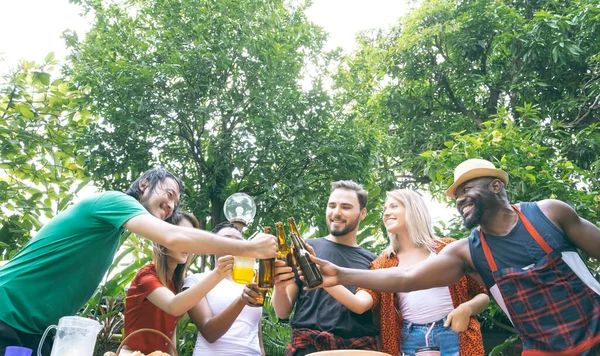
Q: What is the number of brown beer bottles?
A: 5